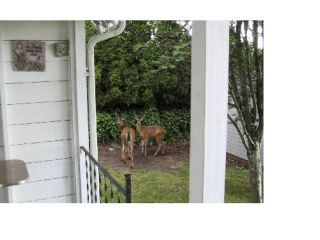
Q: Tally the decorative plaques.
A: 2